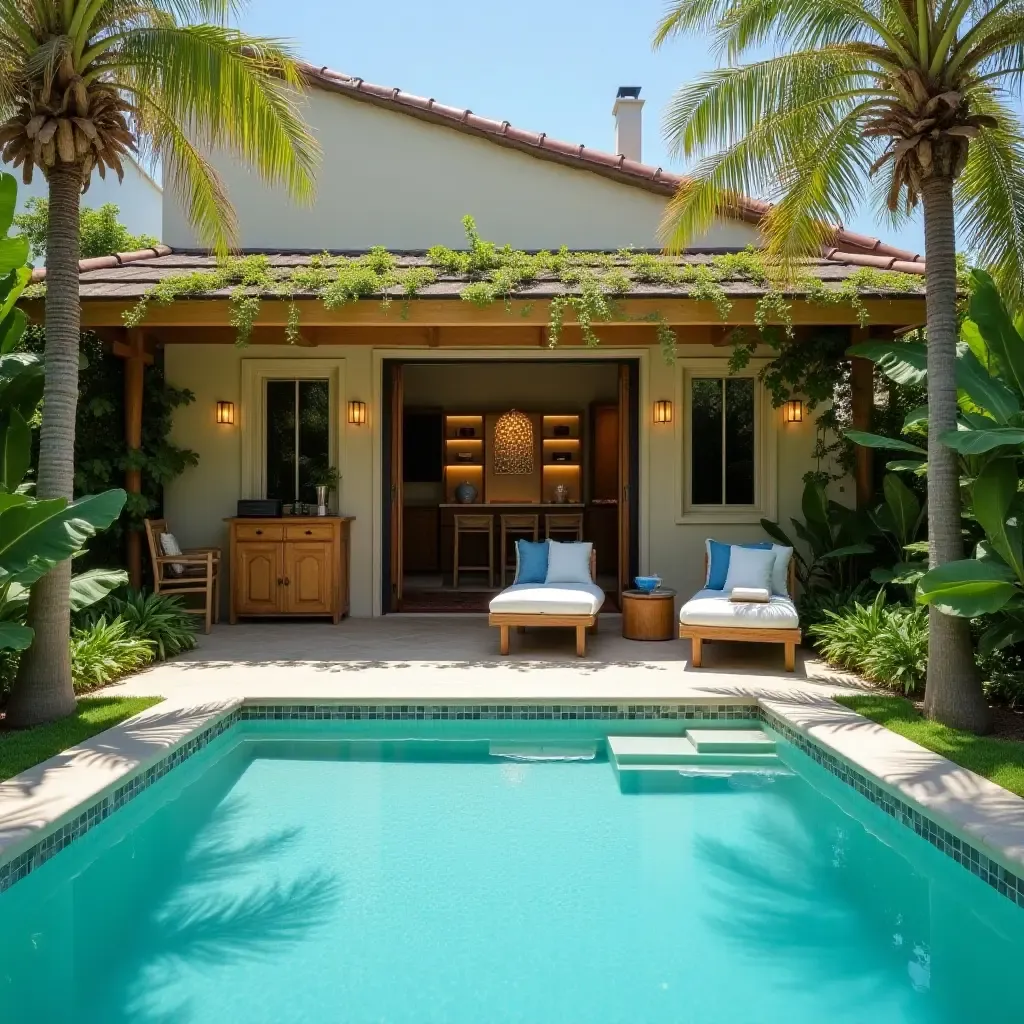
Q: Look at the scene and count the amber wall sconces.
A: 4